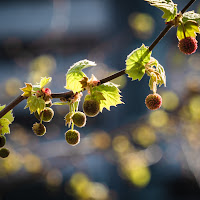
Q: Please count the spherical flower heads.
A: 9